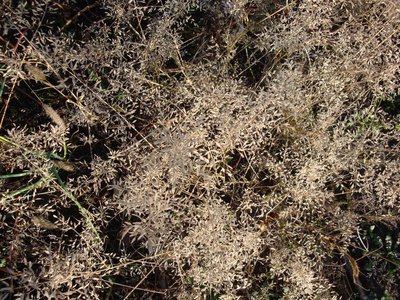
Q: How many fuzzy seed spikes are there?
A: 4